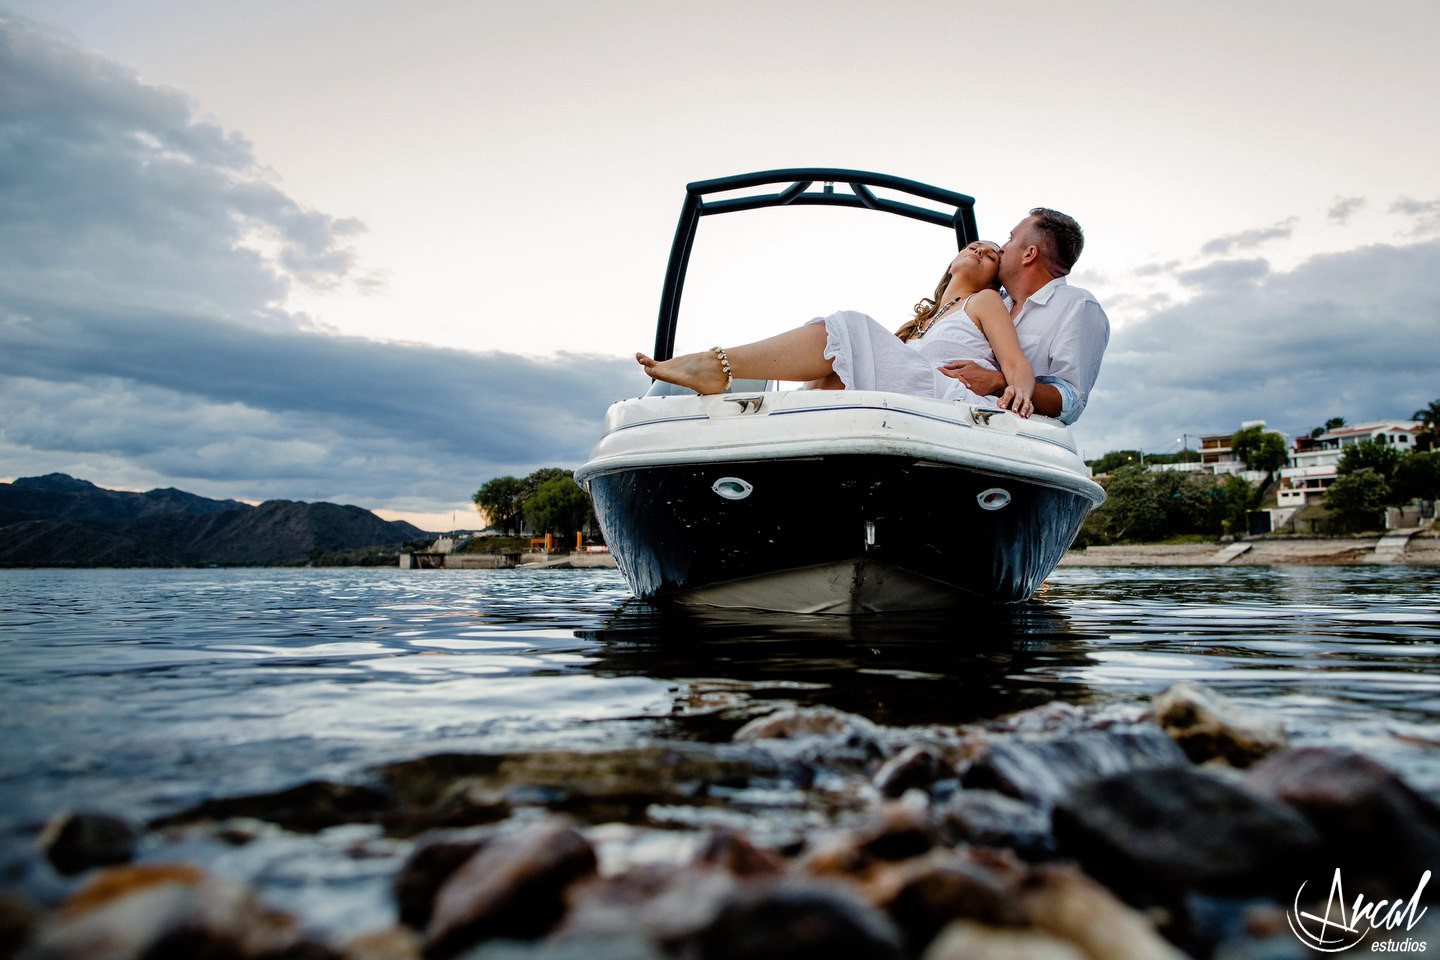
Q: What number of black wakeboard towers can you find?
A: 1